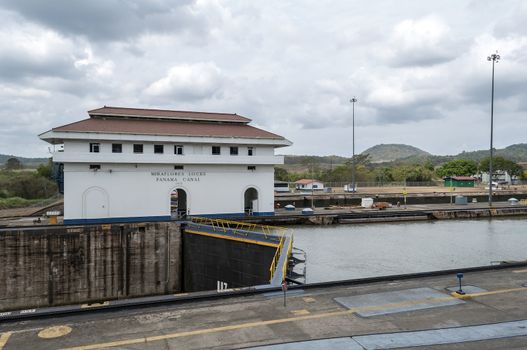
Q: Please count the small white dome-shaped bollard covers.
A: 3